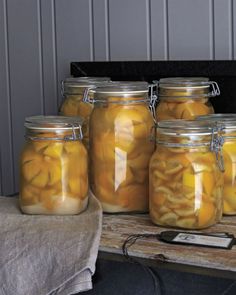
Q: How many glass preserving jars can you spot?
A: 6